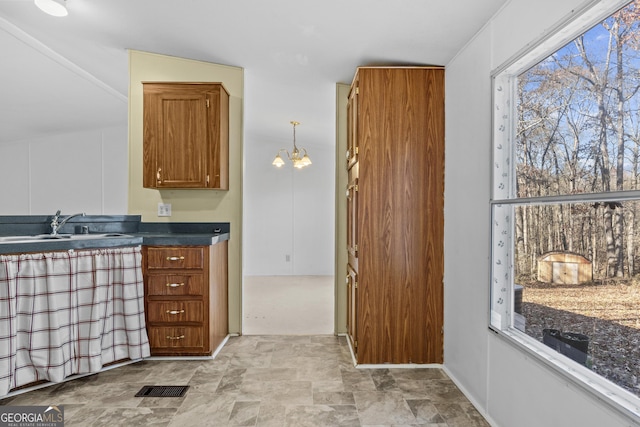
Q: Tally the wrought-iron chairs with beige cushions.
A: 0